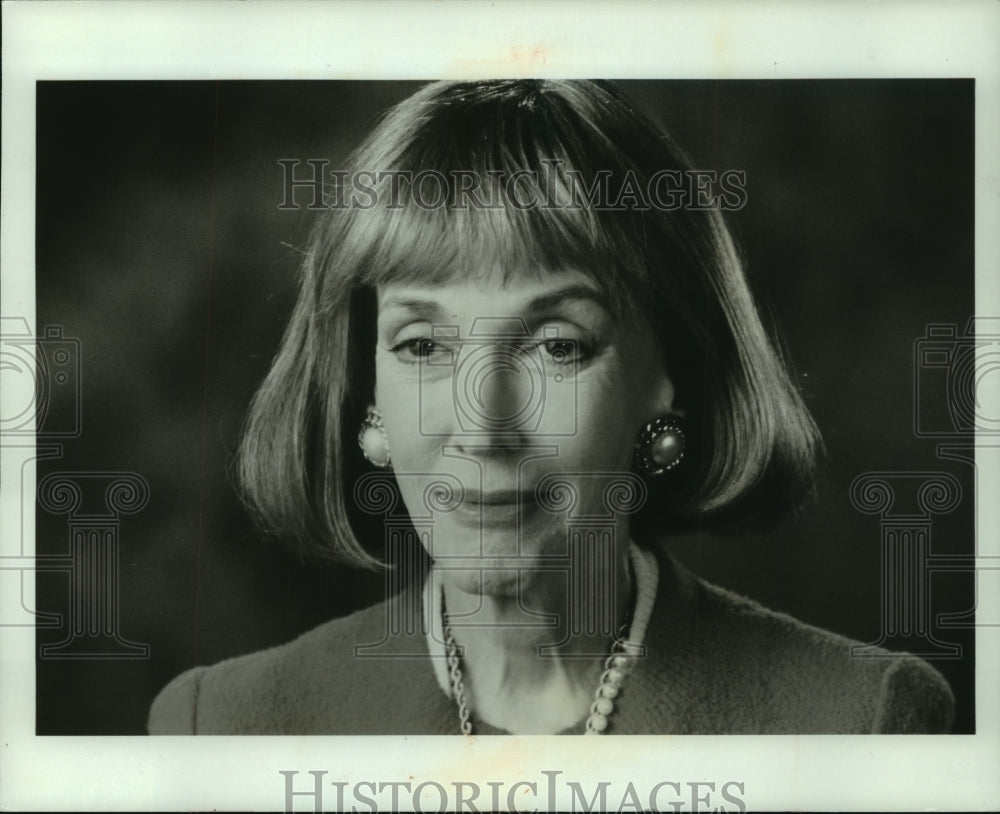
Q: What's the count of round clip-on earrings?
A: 2